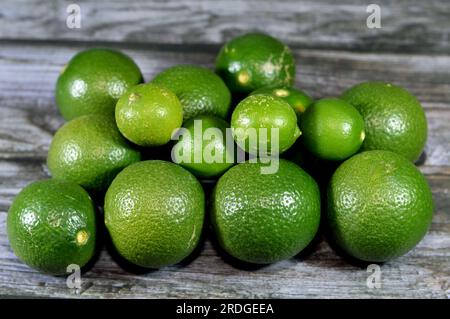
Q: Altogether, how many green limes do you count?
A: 14